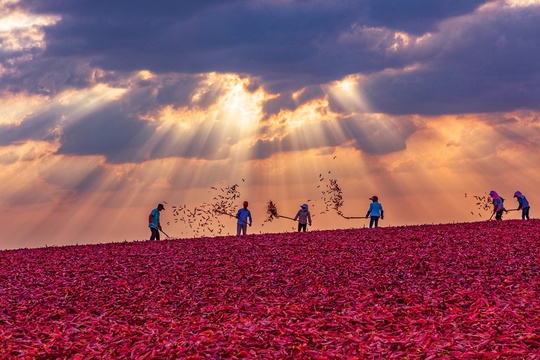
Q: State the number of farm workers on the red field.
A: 6